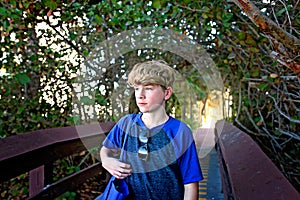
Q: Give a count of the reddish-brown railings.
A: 2